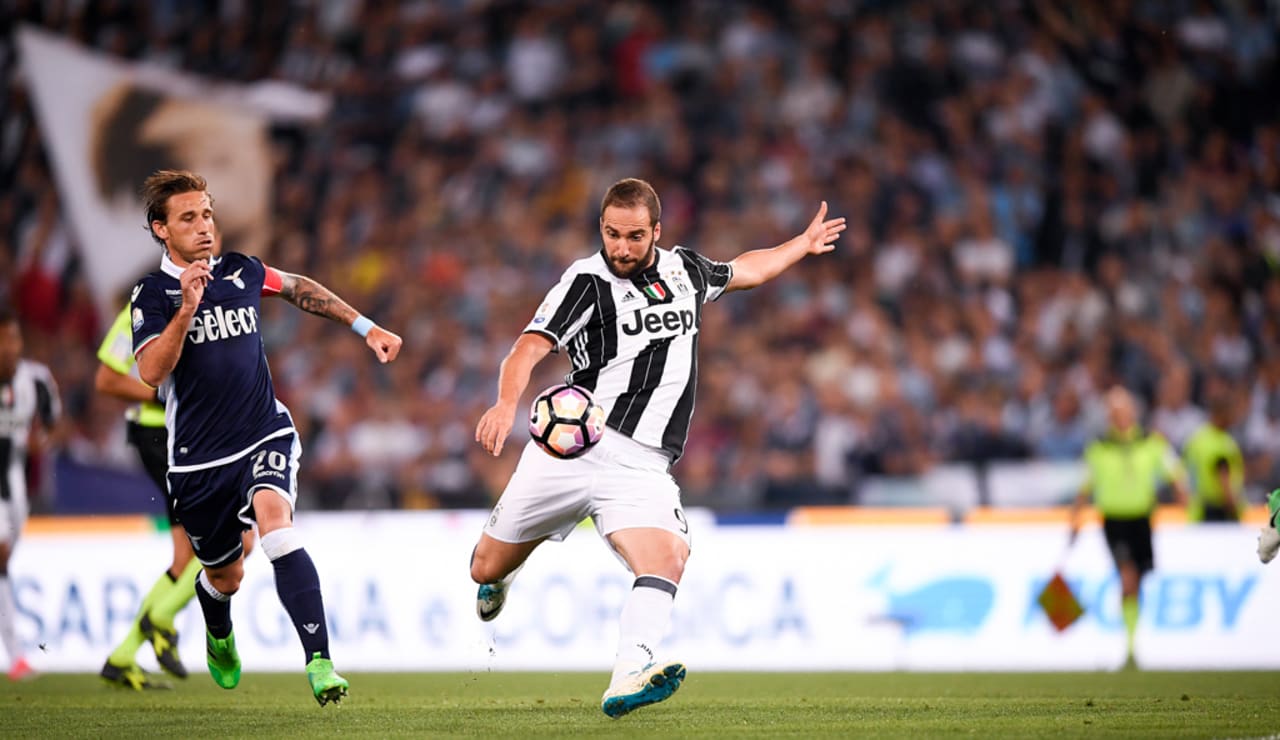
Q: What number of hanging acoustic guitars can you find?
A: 0